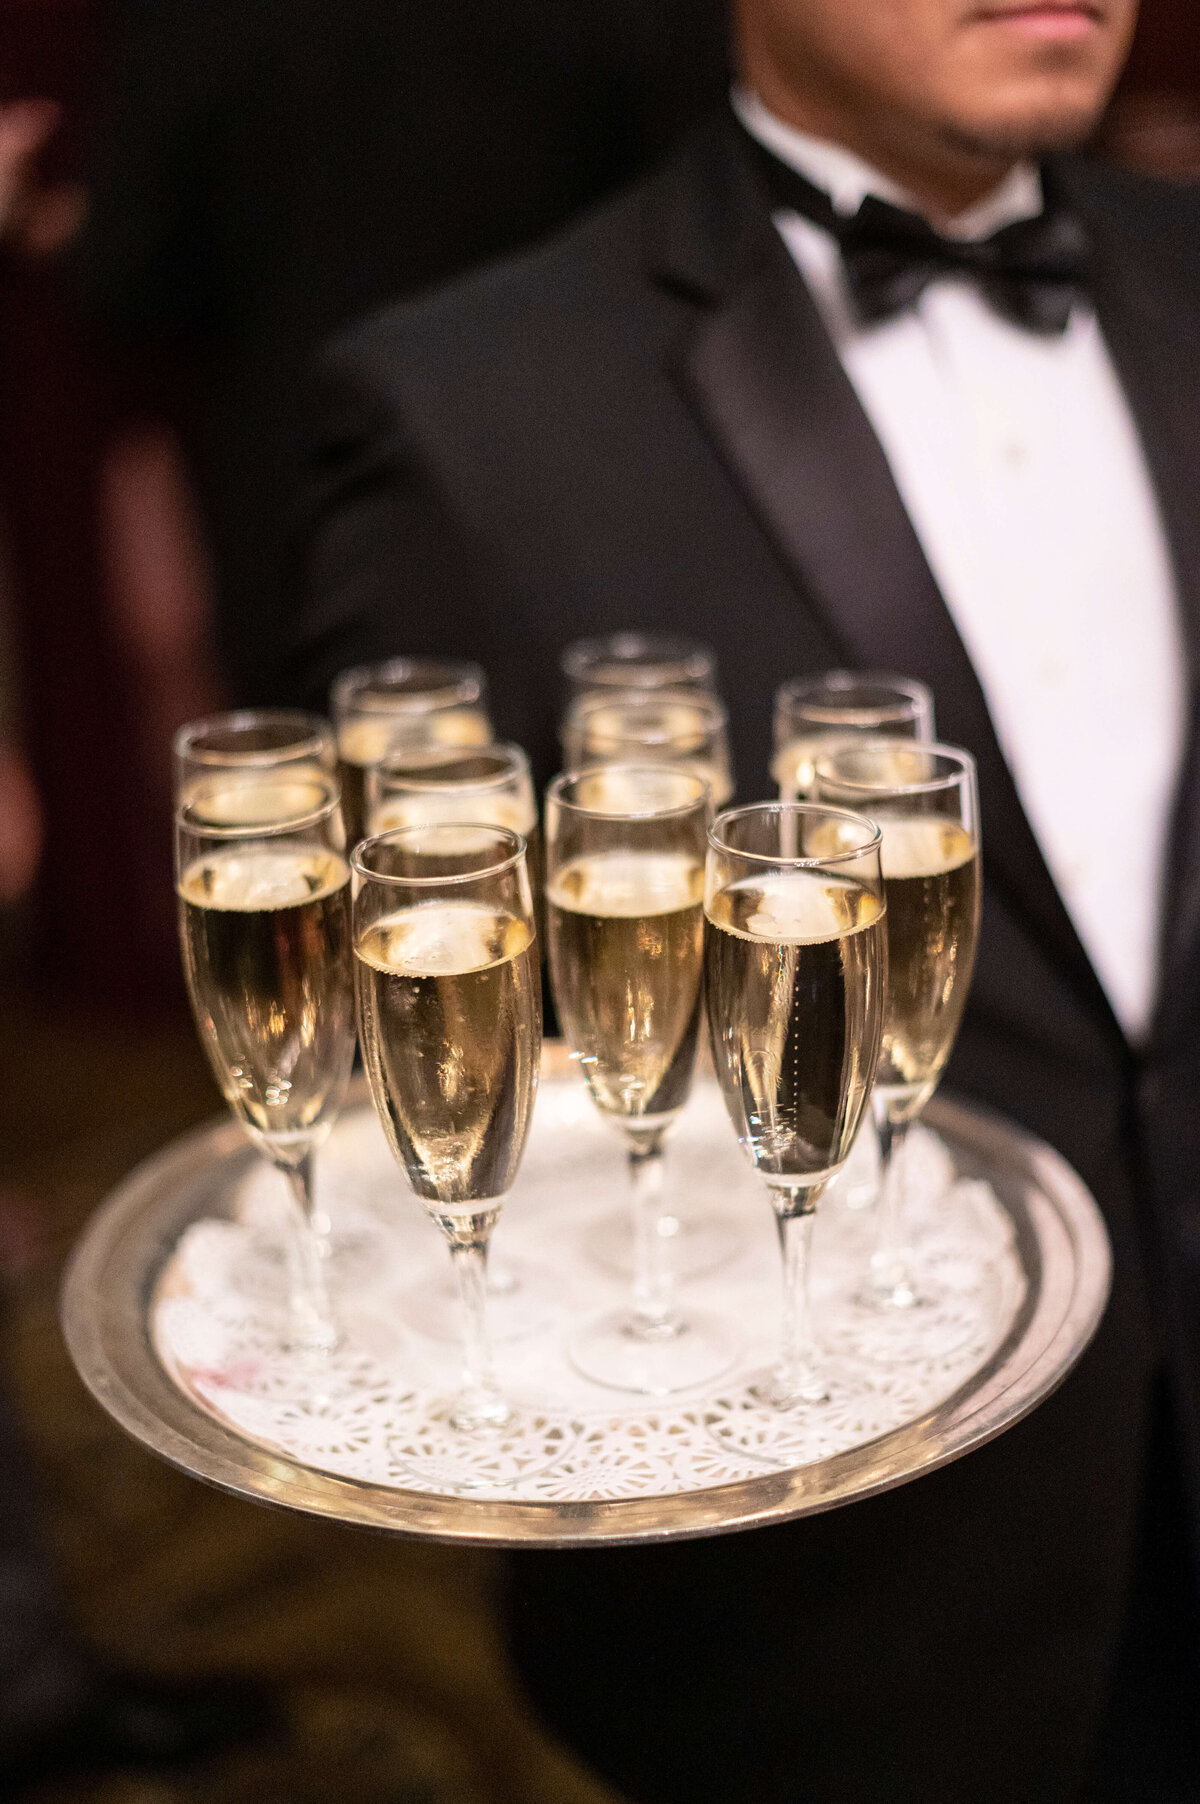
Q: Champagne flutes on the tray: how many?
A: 11